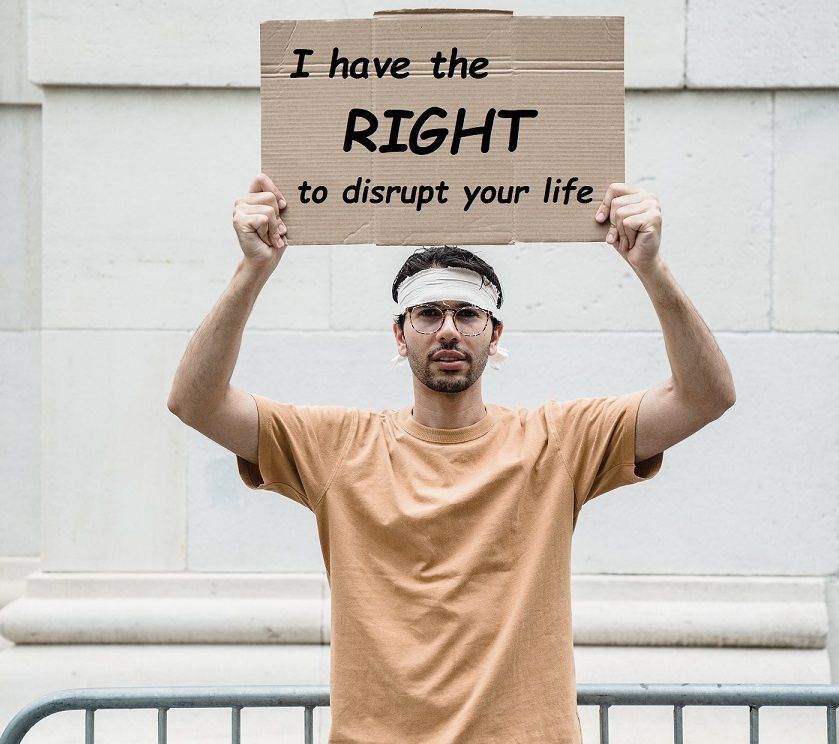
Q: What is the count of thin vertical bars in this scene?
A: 8